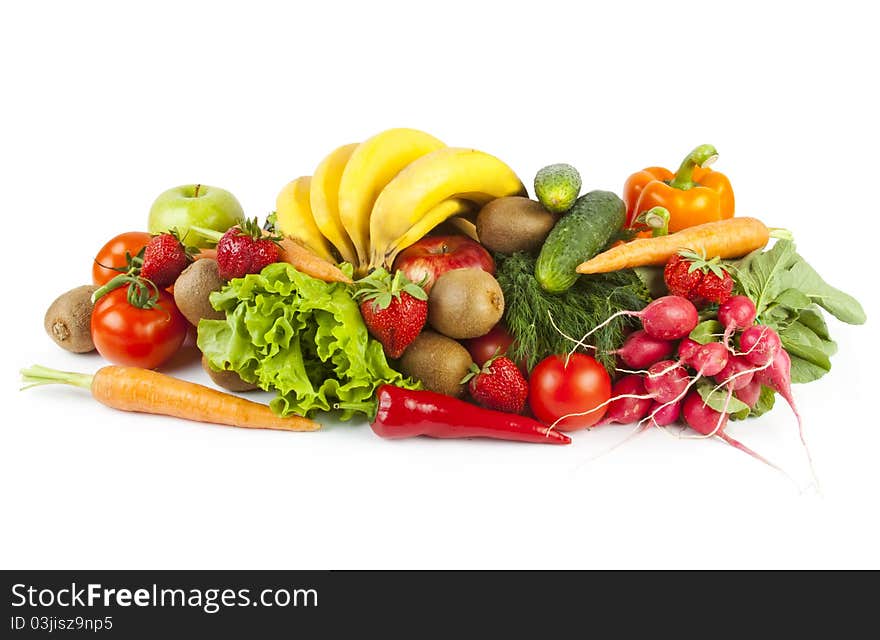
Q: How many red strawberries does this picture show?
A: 5